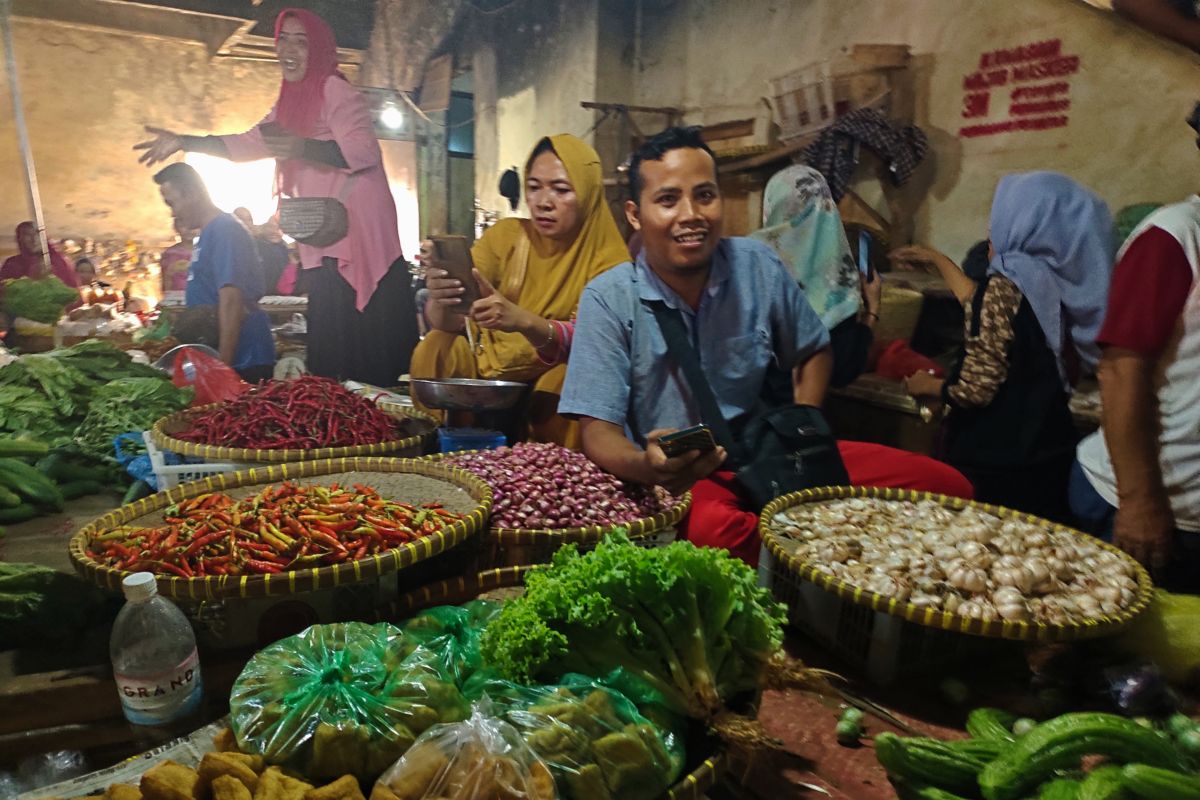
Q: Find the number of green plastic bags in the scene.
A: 3